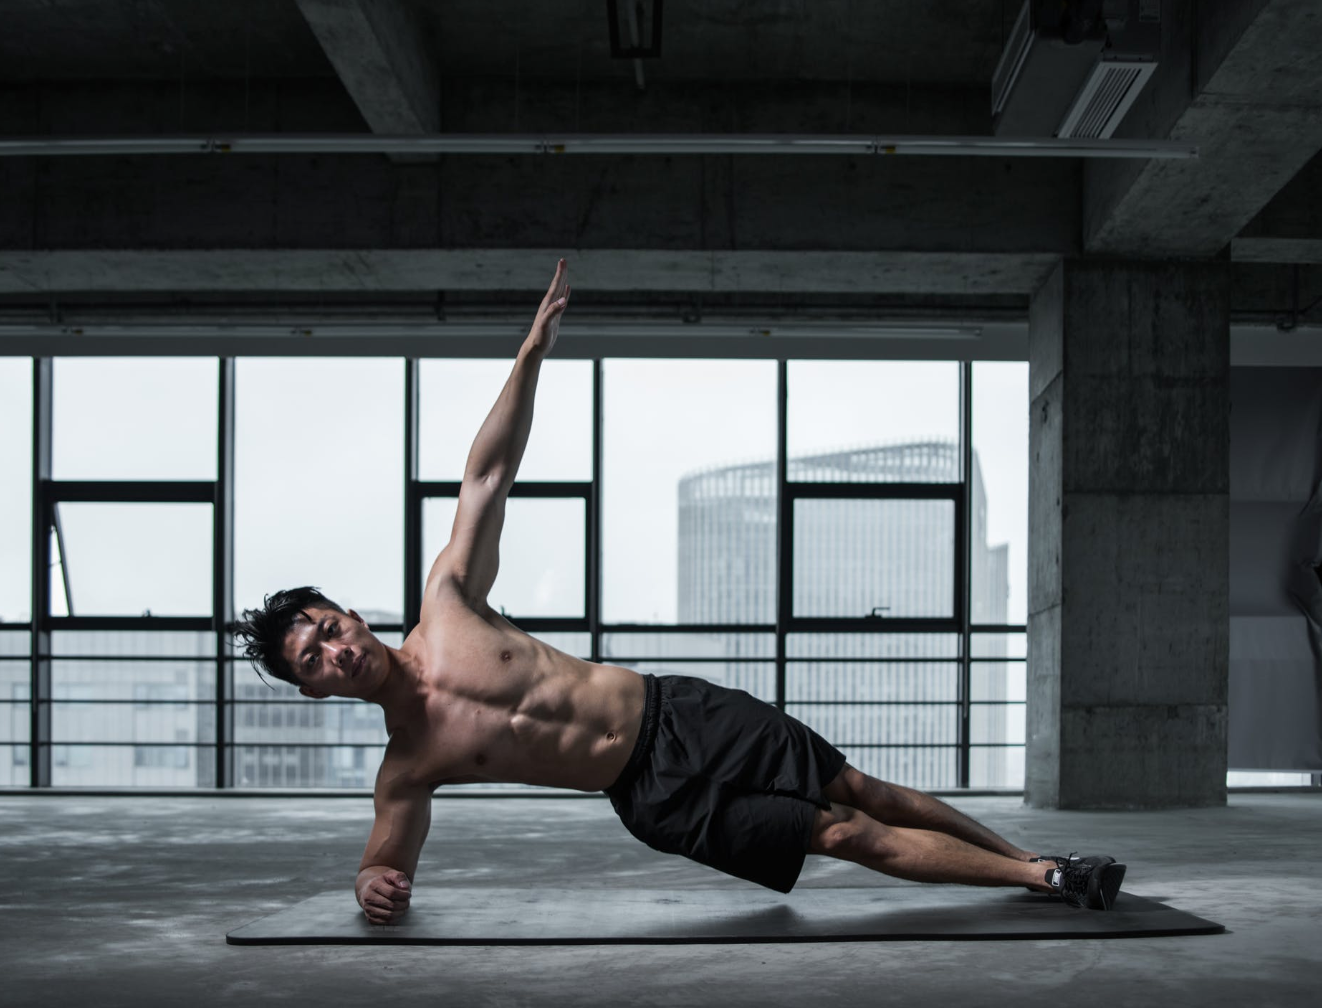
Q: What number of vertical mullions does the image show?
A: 6